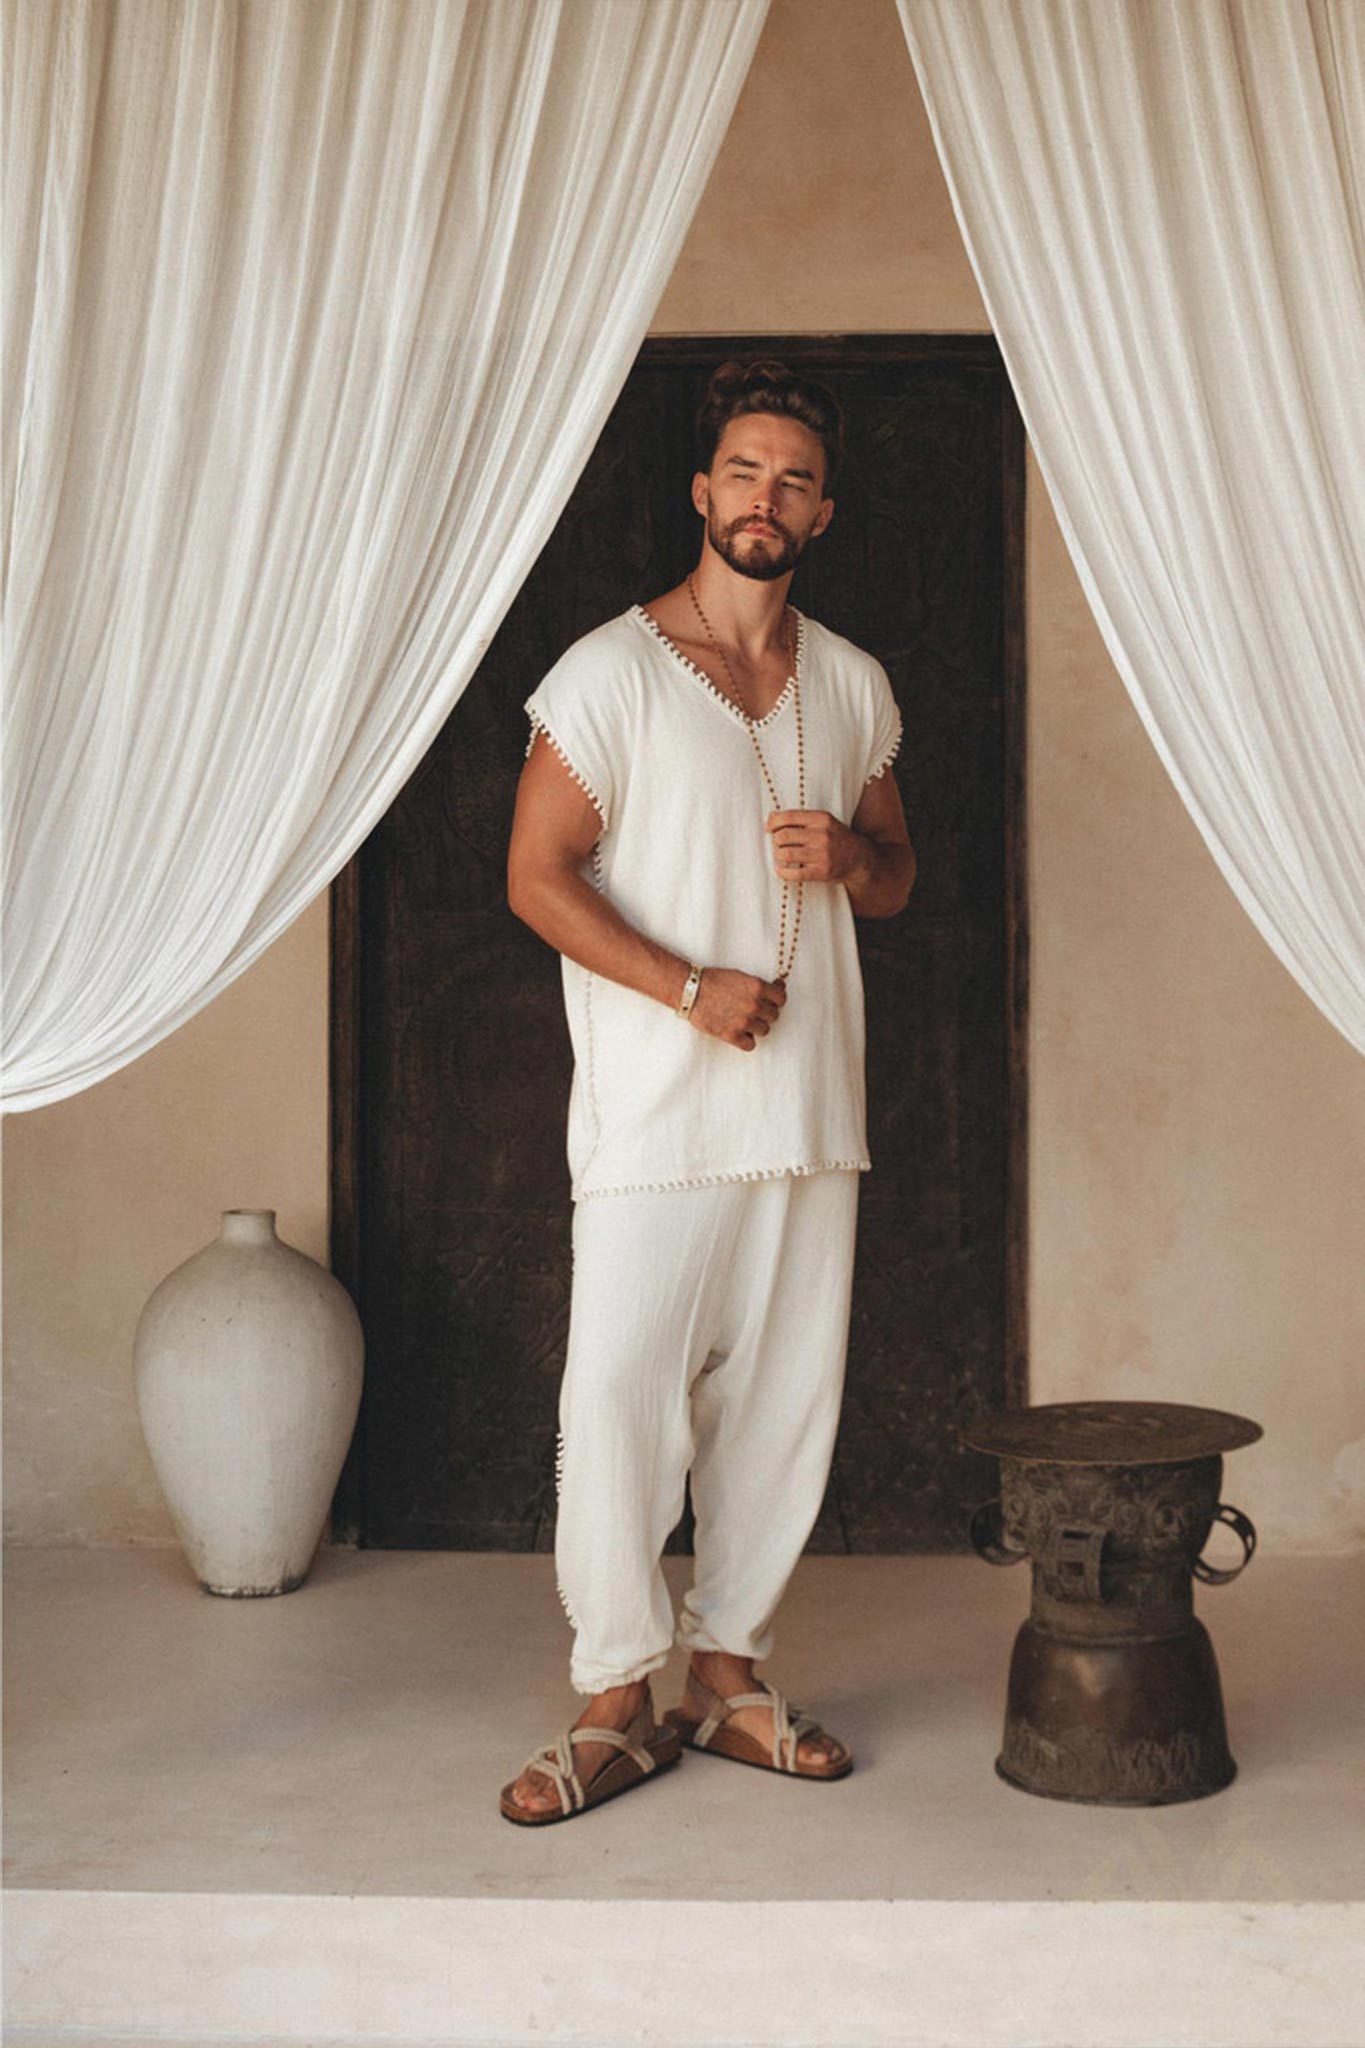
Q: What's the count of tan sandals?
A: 2